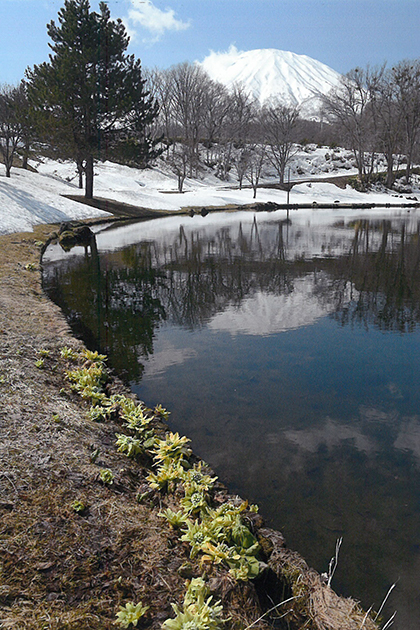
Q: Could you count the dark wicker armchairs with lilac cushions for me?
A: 0